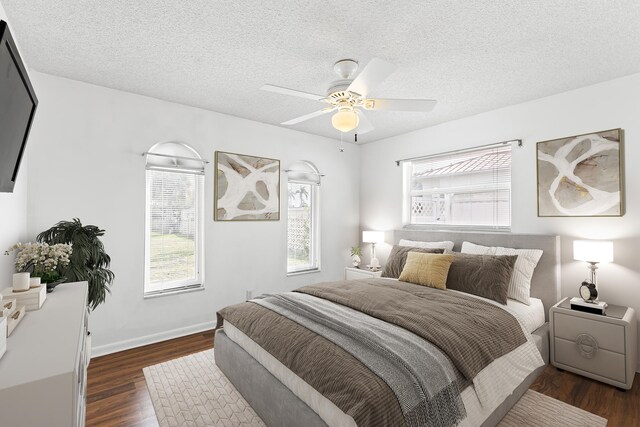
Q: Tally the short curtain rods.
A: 2